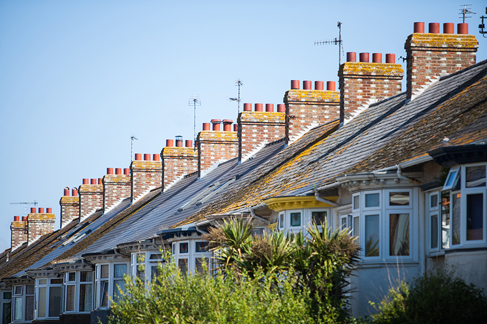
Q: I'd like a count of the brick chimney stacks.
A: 12